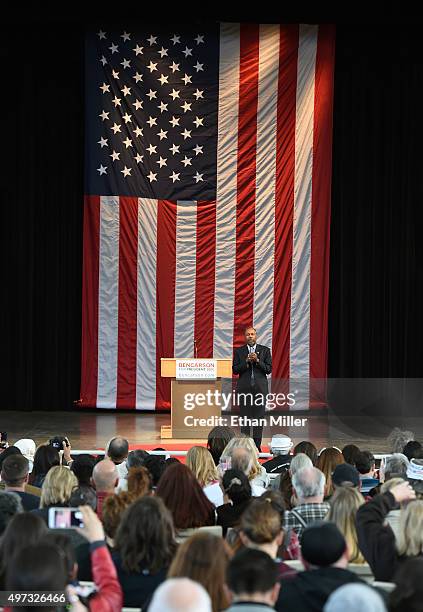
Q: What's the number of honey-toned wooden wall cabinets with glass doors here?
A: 0